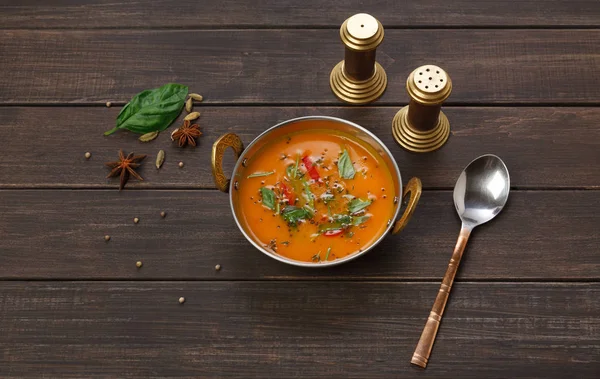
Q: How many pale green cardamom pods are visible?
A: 5